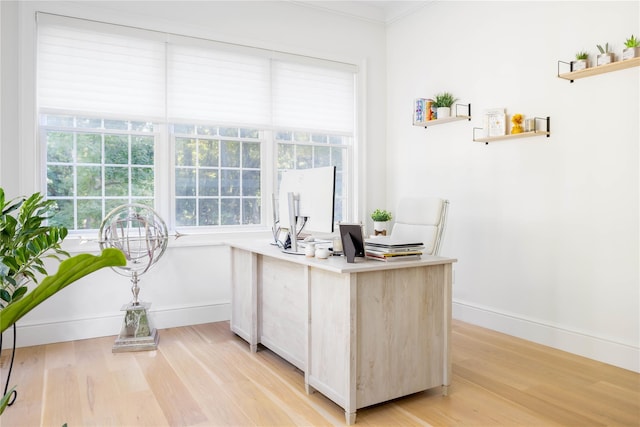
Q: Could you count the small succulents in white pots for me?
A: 3